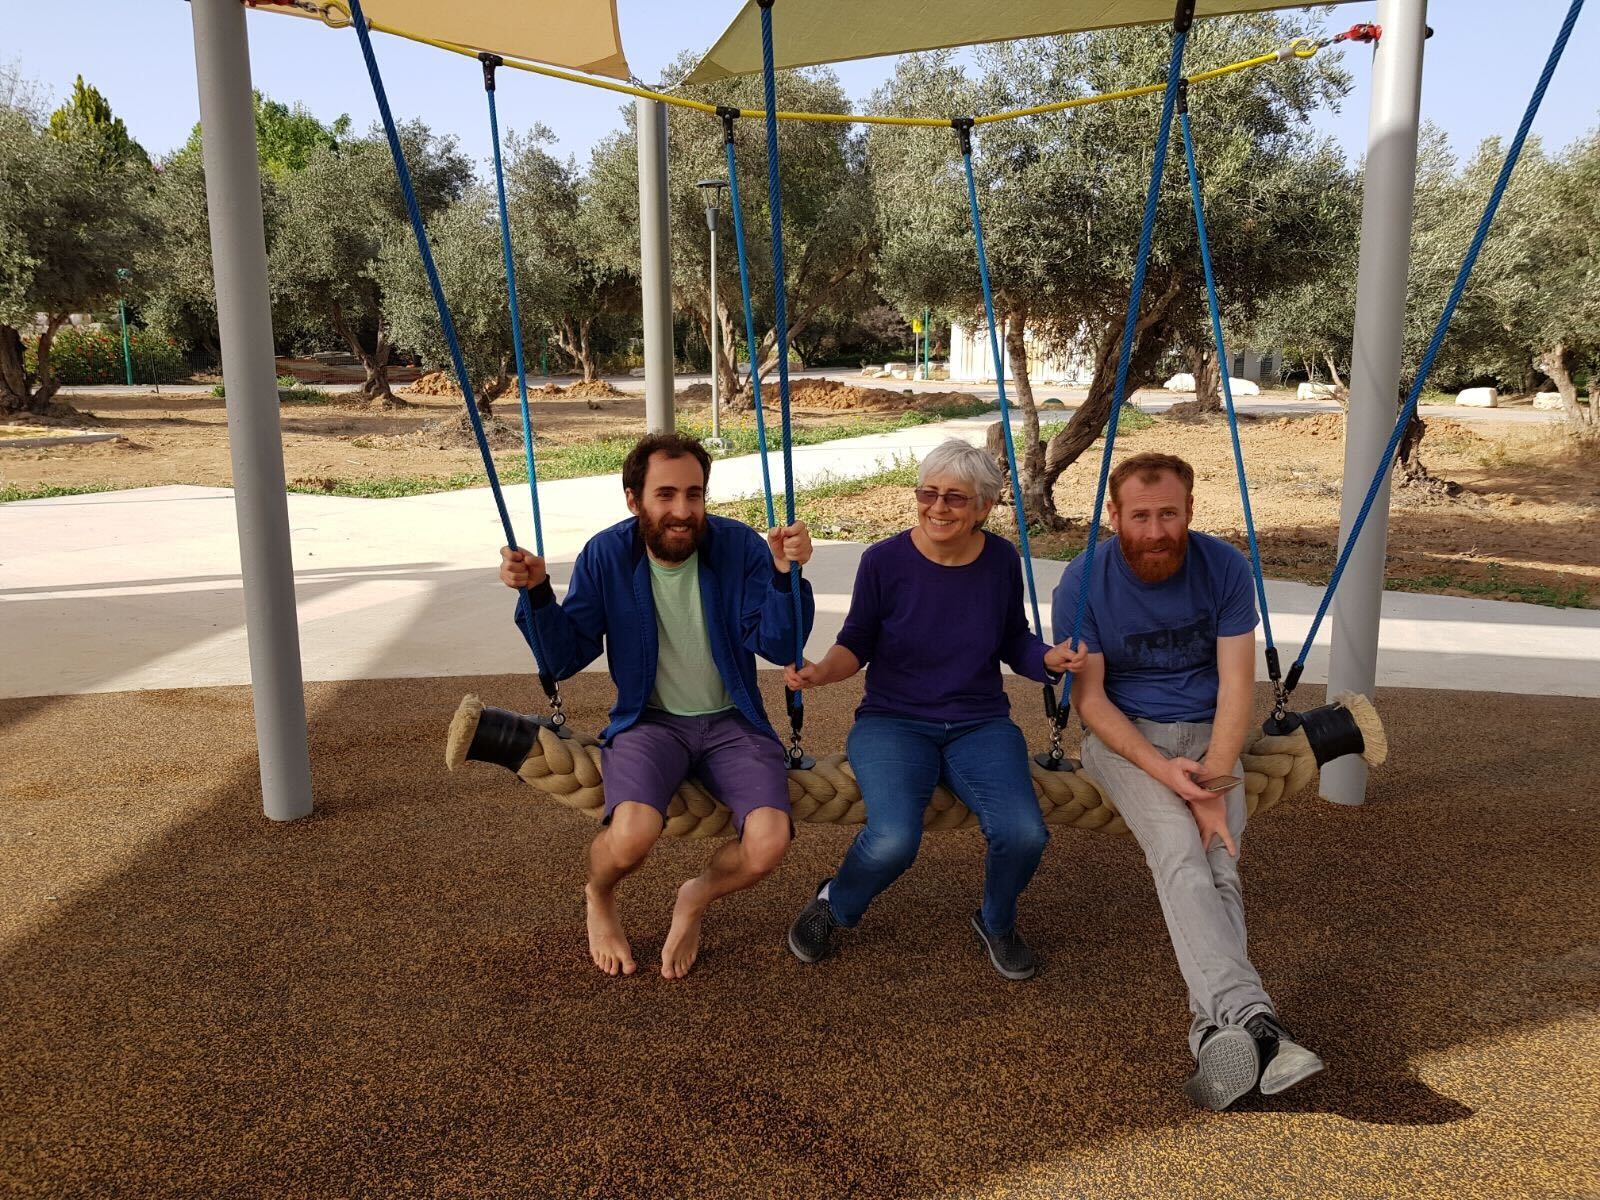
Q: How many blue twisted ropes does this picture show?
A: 8